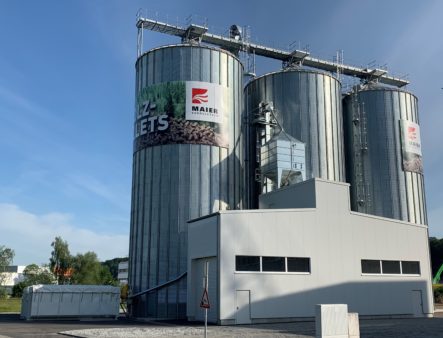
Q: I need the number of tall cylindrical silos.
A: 3